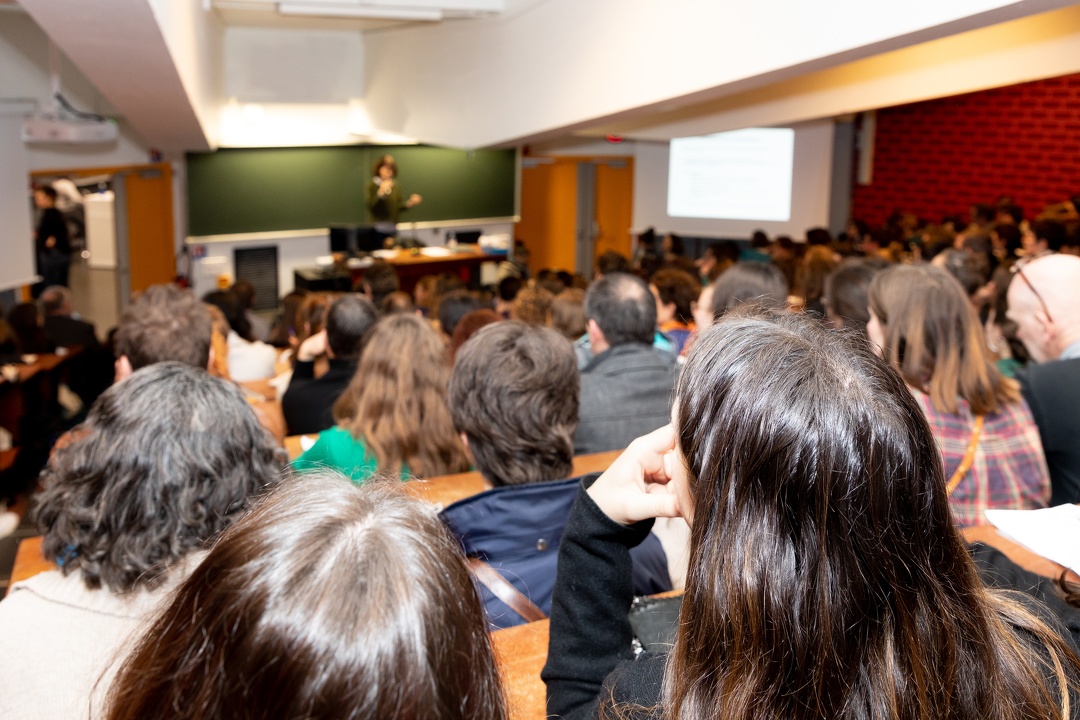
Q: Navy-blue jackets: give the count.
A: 1